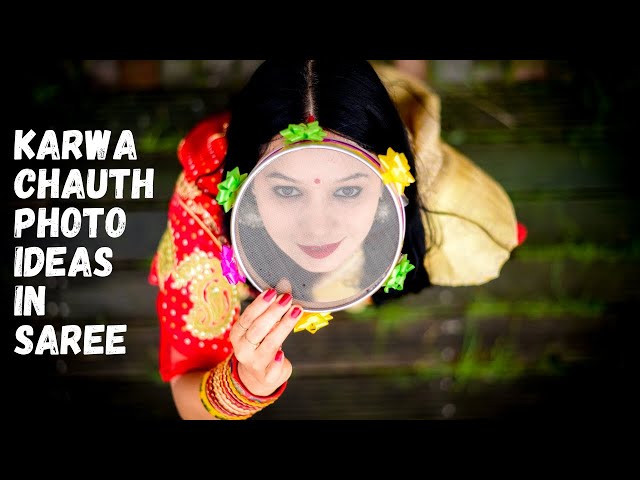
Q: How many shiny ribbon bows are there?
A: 6